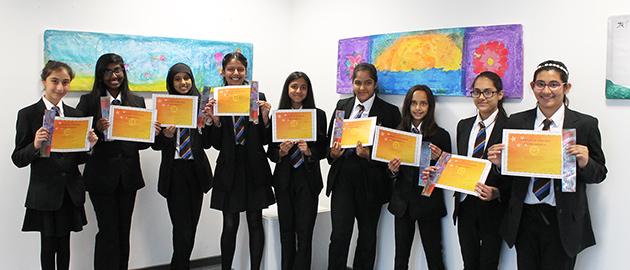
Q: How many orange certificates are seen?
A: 9